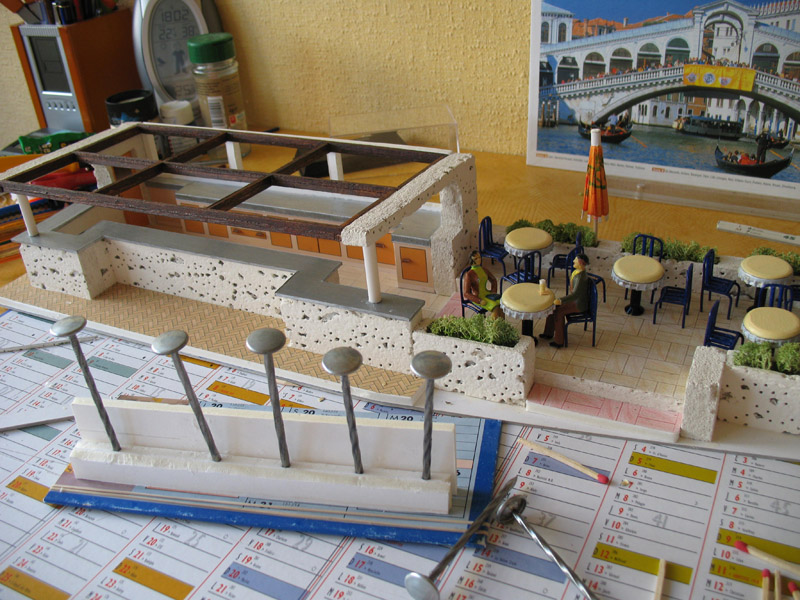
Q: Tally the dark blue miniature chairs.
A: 12